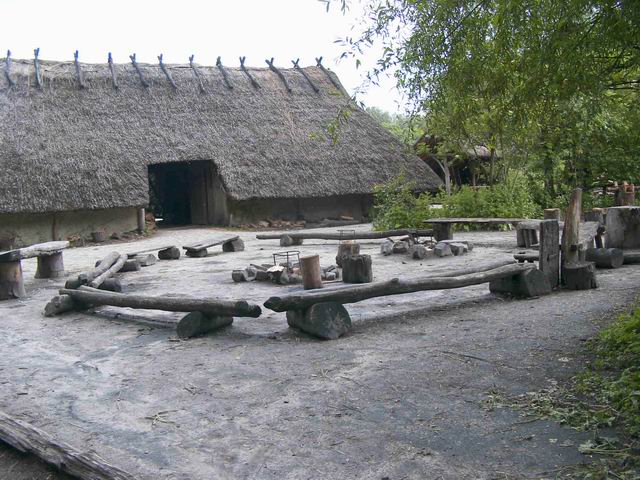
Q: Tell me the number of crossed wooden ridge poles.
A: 12